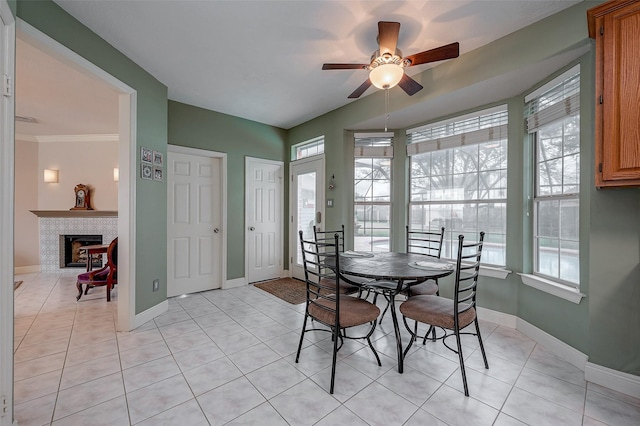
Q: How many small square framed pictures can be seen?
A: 4